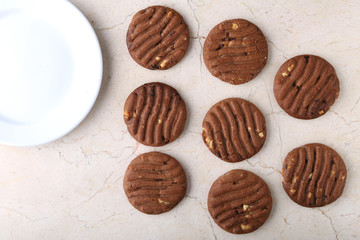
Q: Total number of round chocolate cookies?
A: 8